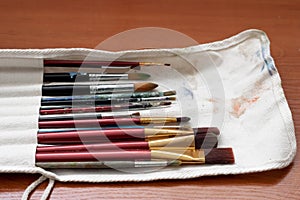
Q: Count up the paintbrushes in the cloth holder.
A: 14